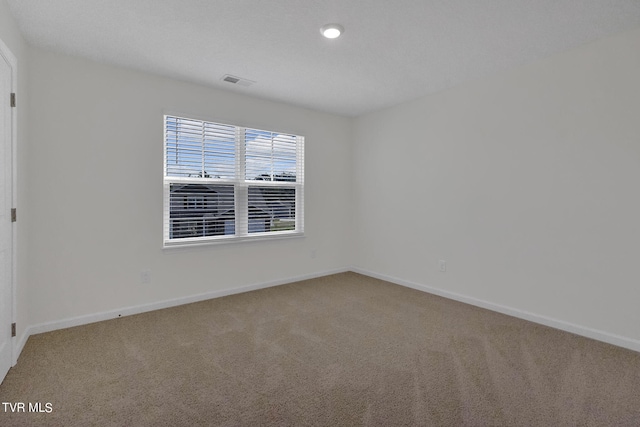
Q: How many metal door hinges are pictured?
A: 3